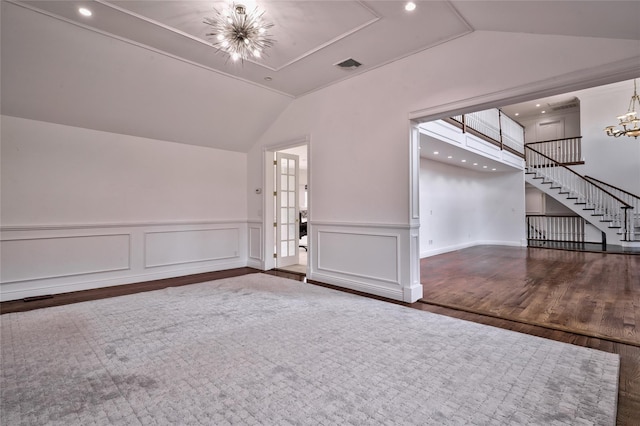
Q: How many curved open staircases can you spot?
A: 1